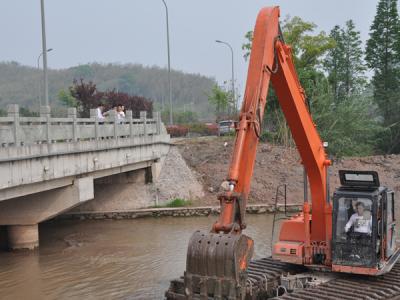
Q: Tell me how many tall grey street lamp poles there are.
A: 4